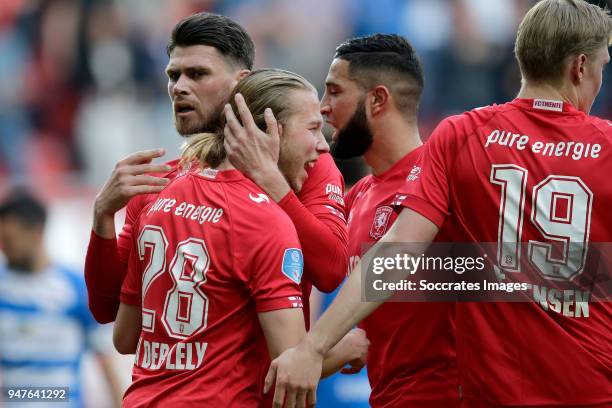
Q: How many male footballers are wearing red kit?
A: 4